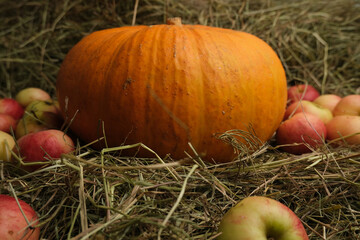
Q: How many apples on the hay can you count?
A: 15